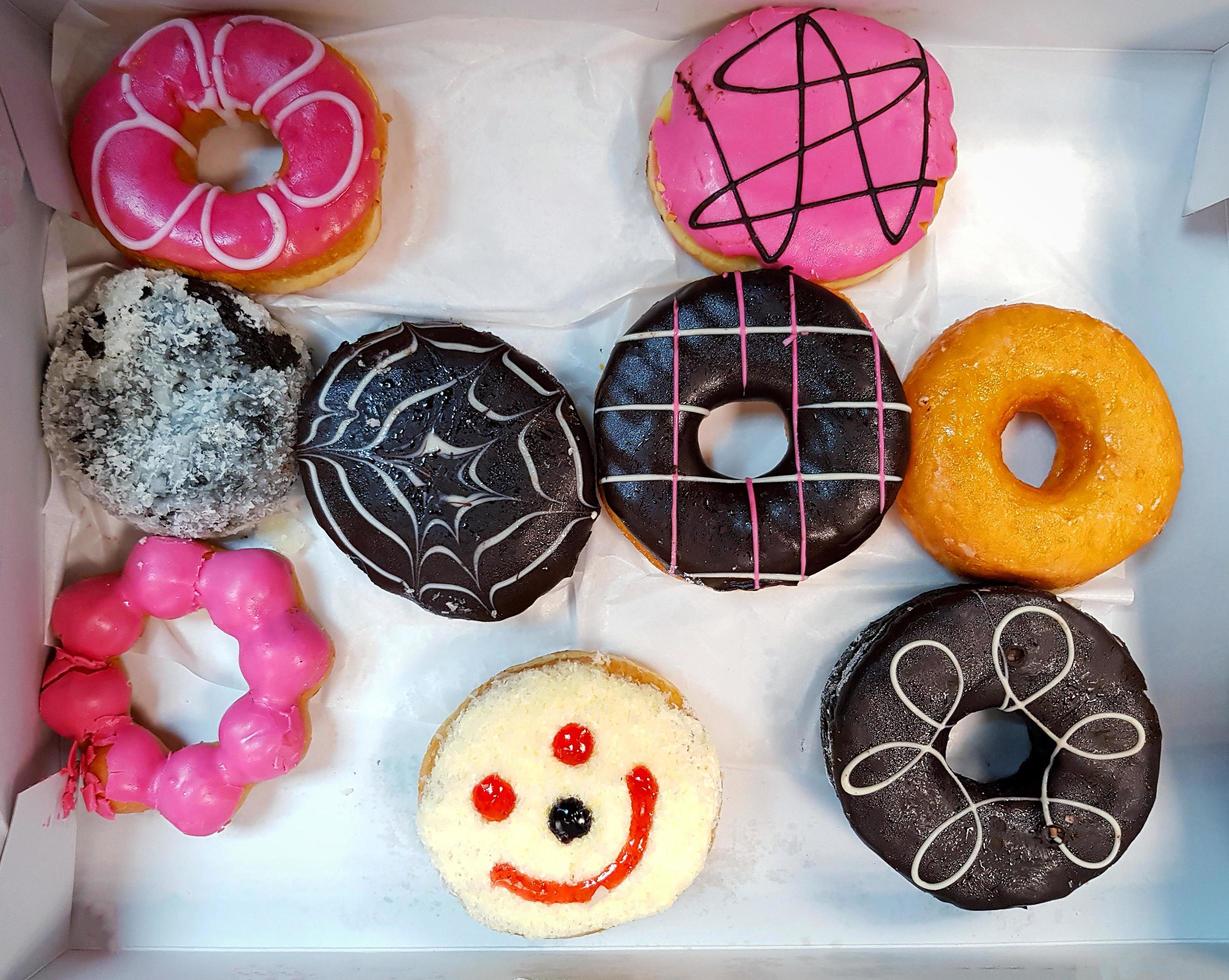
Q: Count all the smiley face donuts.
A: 1